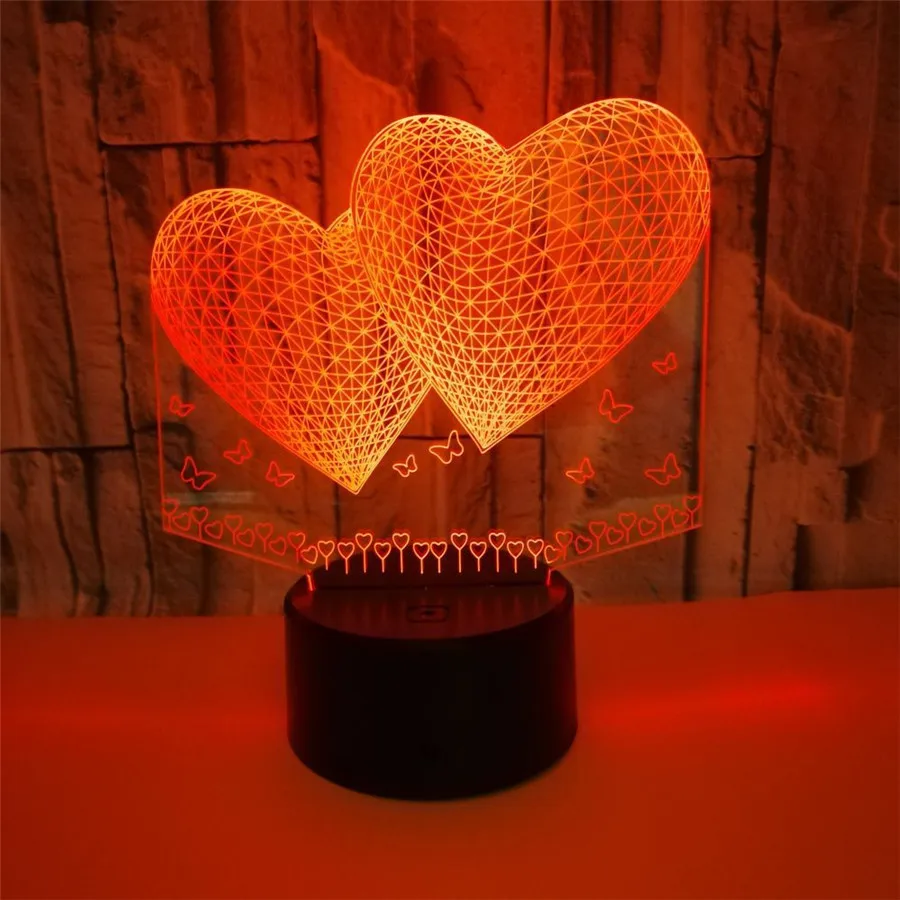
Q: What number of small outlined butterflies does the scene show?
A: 10